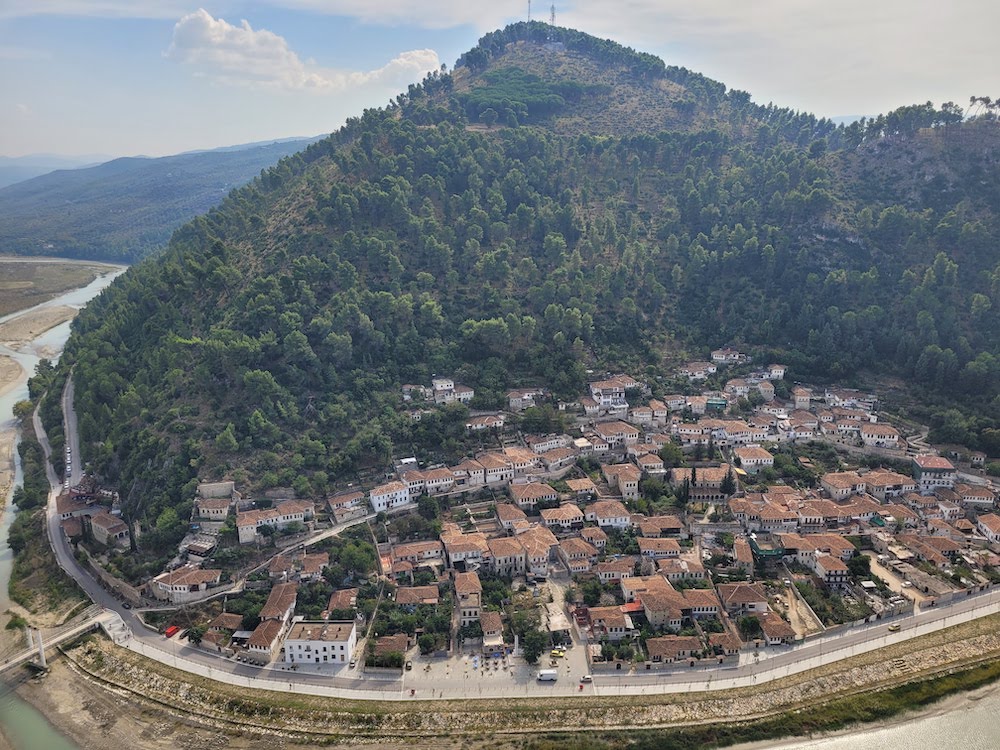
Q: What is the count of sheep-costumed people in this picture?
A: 0